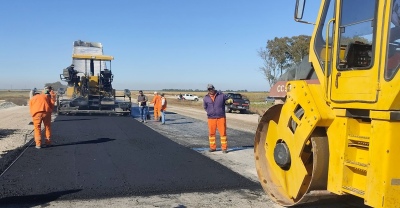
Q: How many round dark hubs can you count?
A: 1